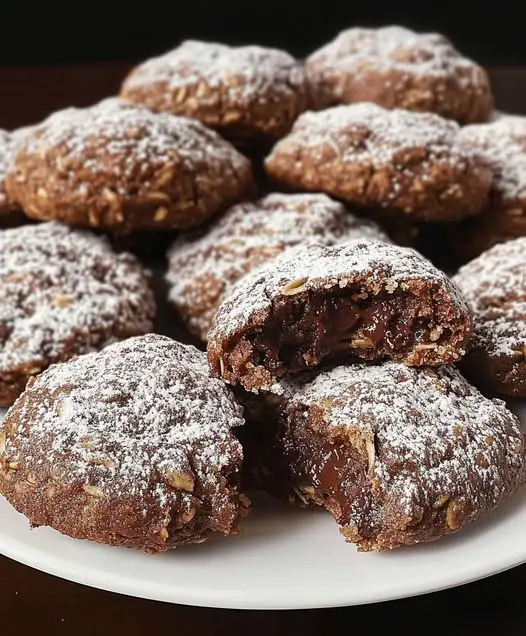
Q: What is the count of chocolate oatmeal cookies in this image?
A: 12